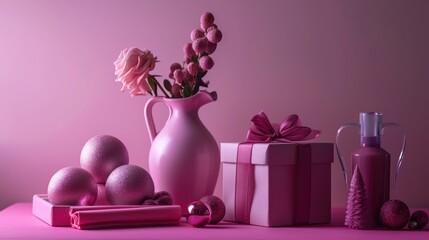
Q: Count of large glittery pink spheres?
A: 3